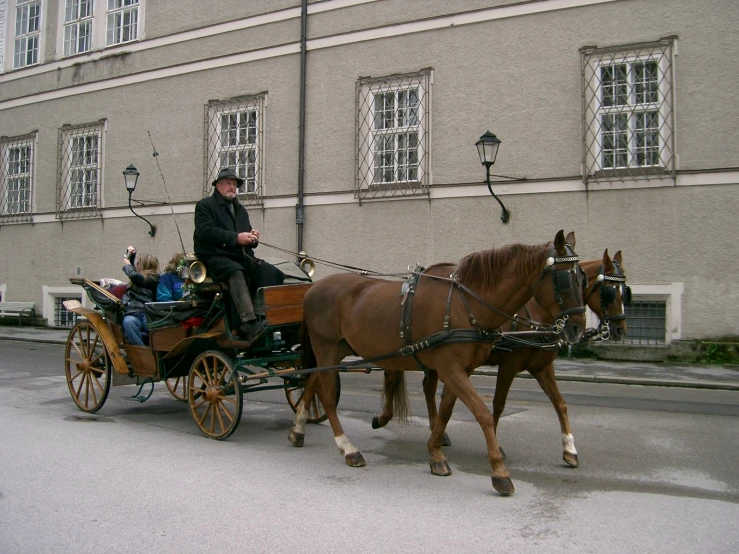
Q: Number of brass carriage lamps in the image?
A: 2